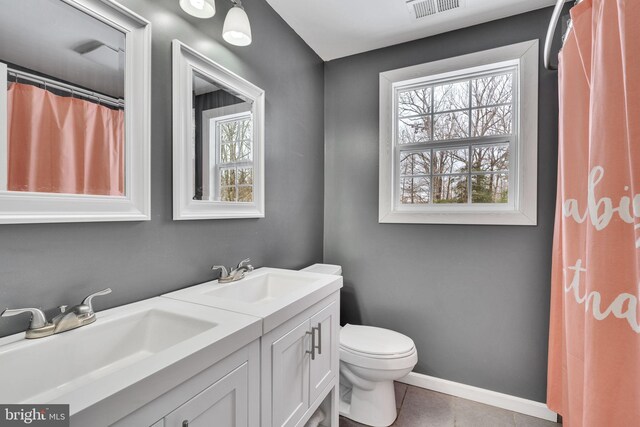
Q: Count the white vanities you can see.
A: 2